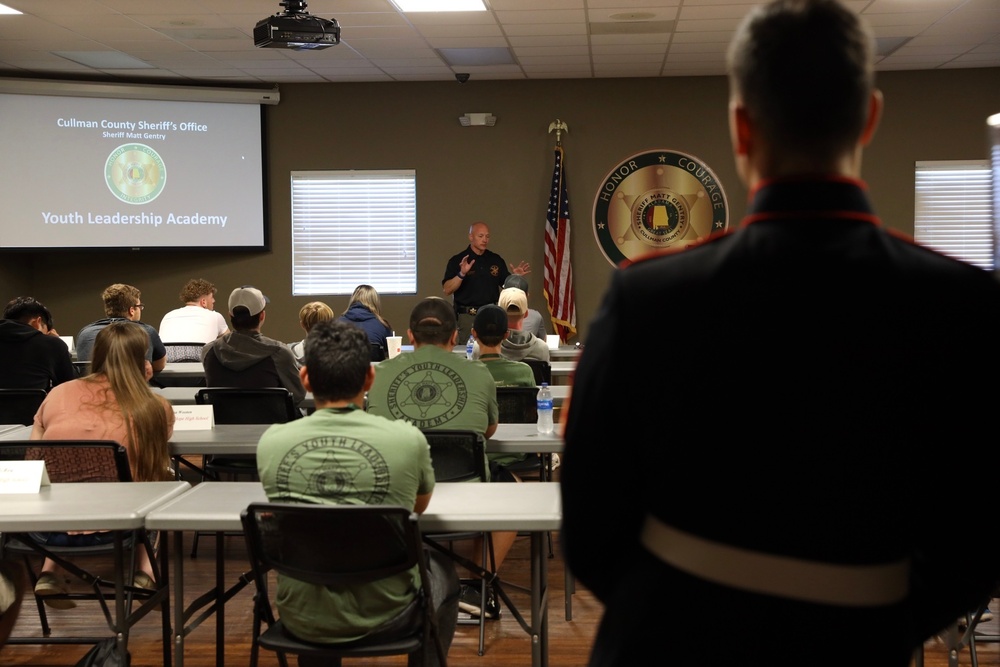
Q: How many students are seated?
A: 12